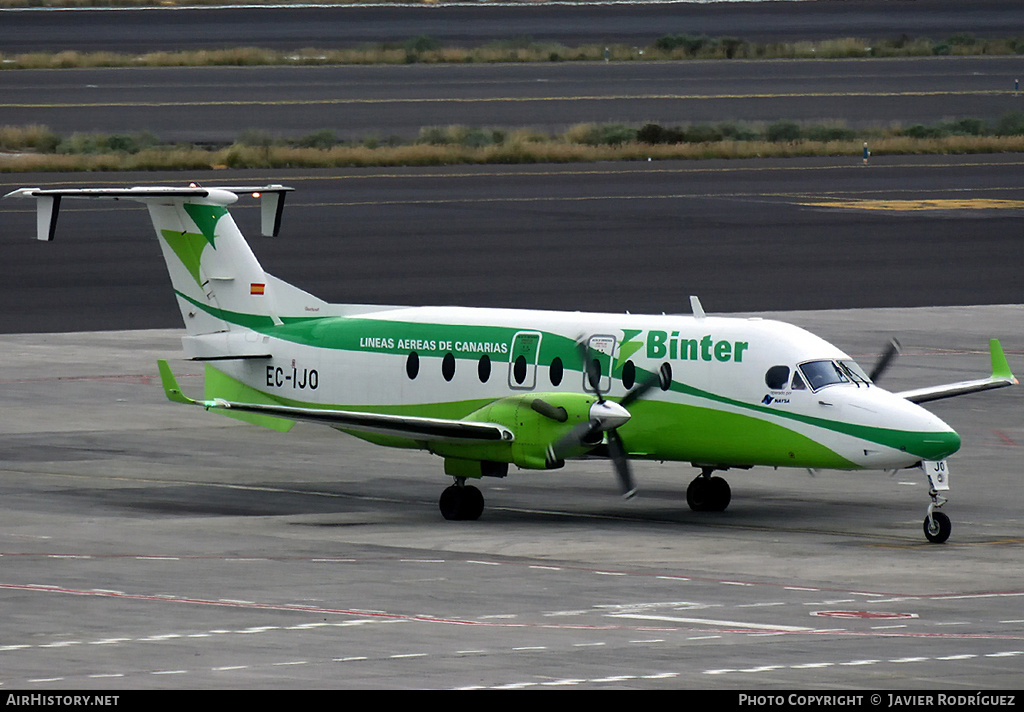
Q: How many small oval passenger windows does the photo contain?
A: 8